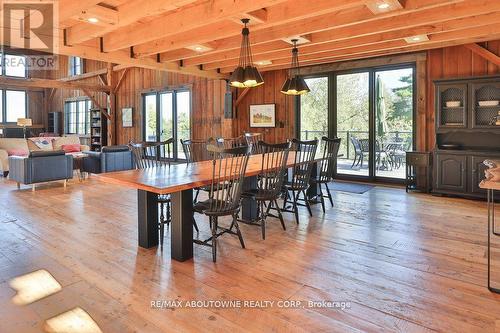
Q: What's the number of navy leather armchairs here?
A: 2